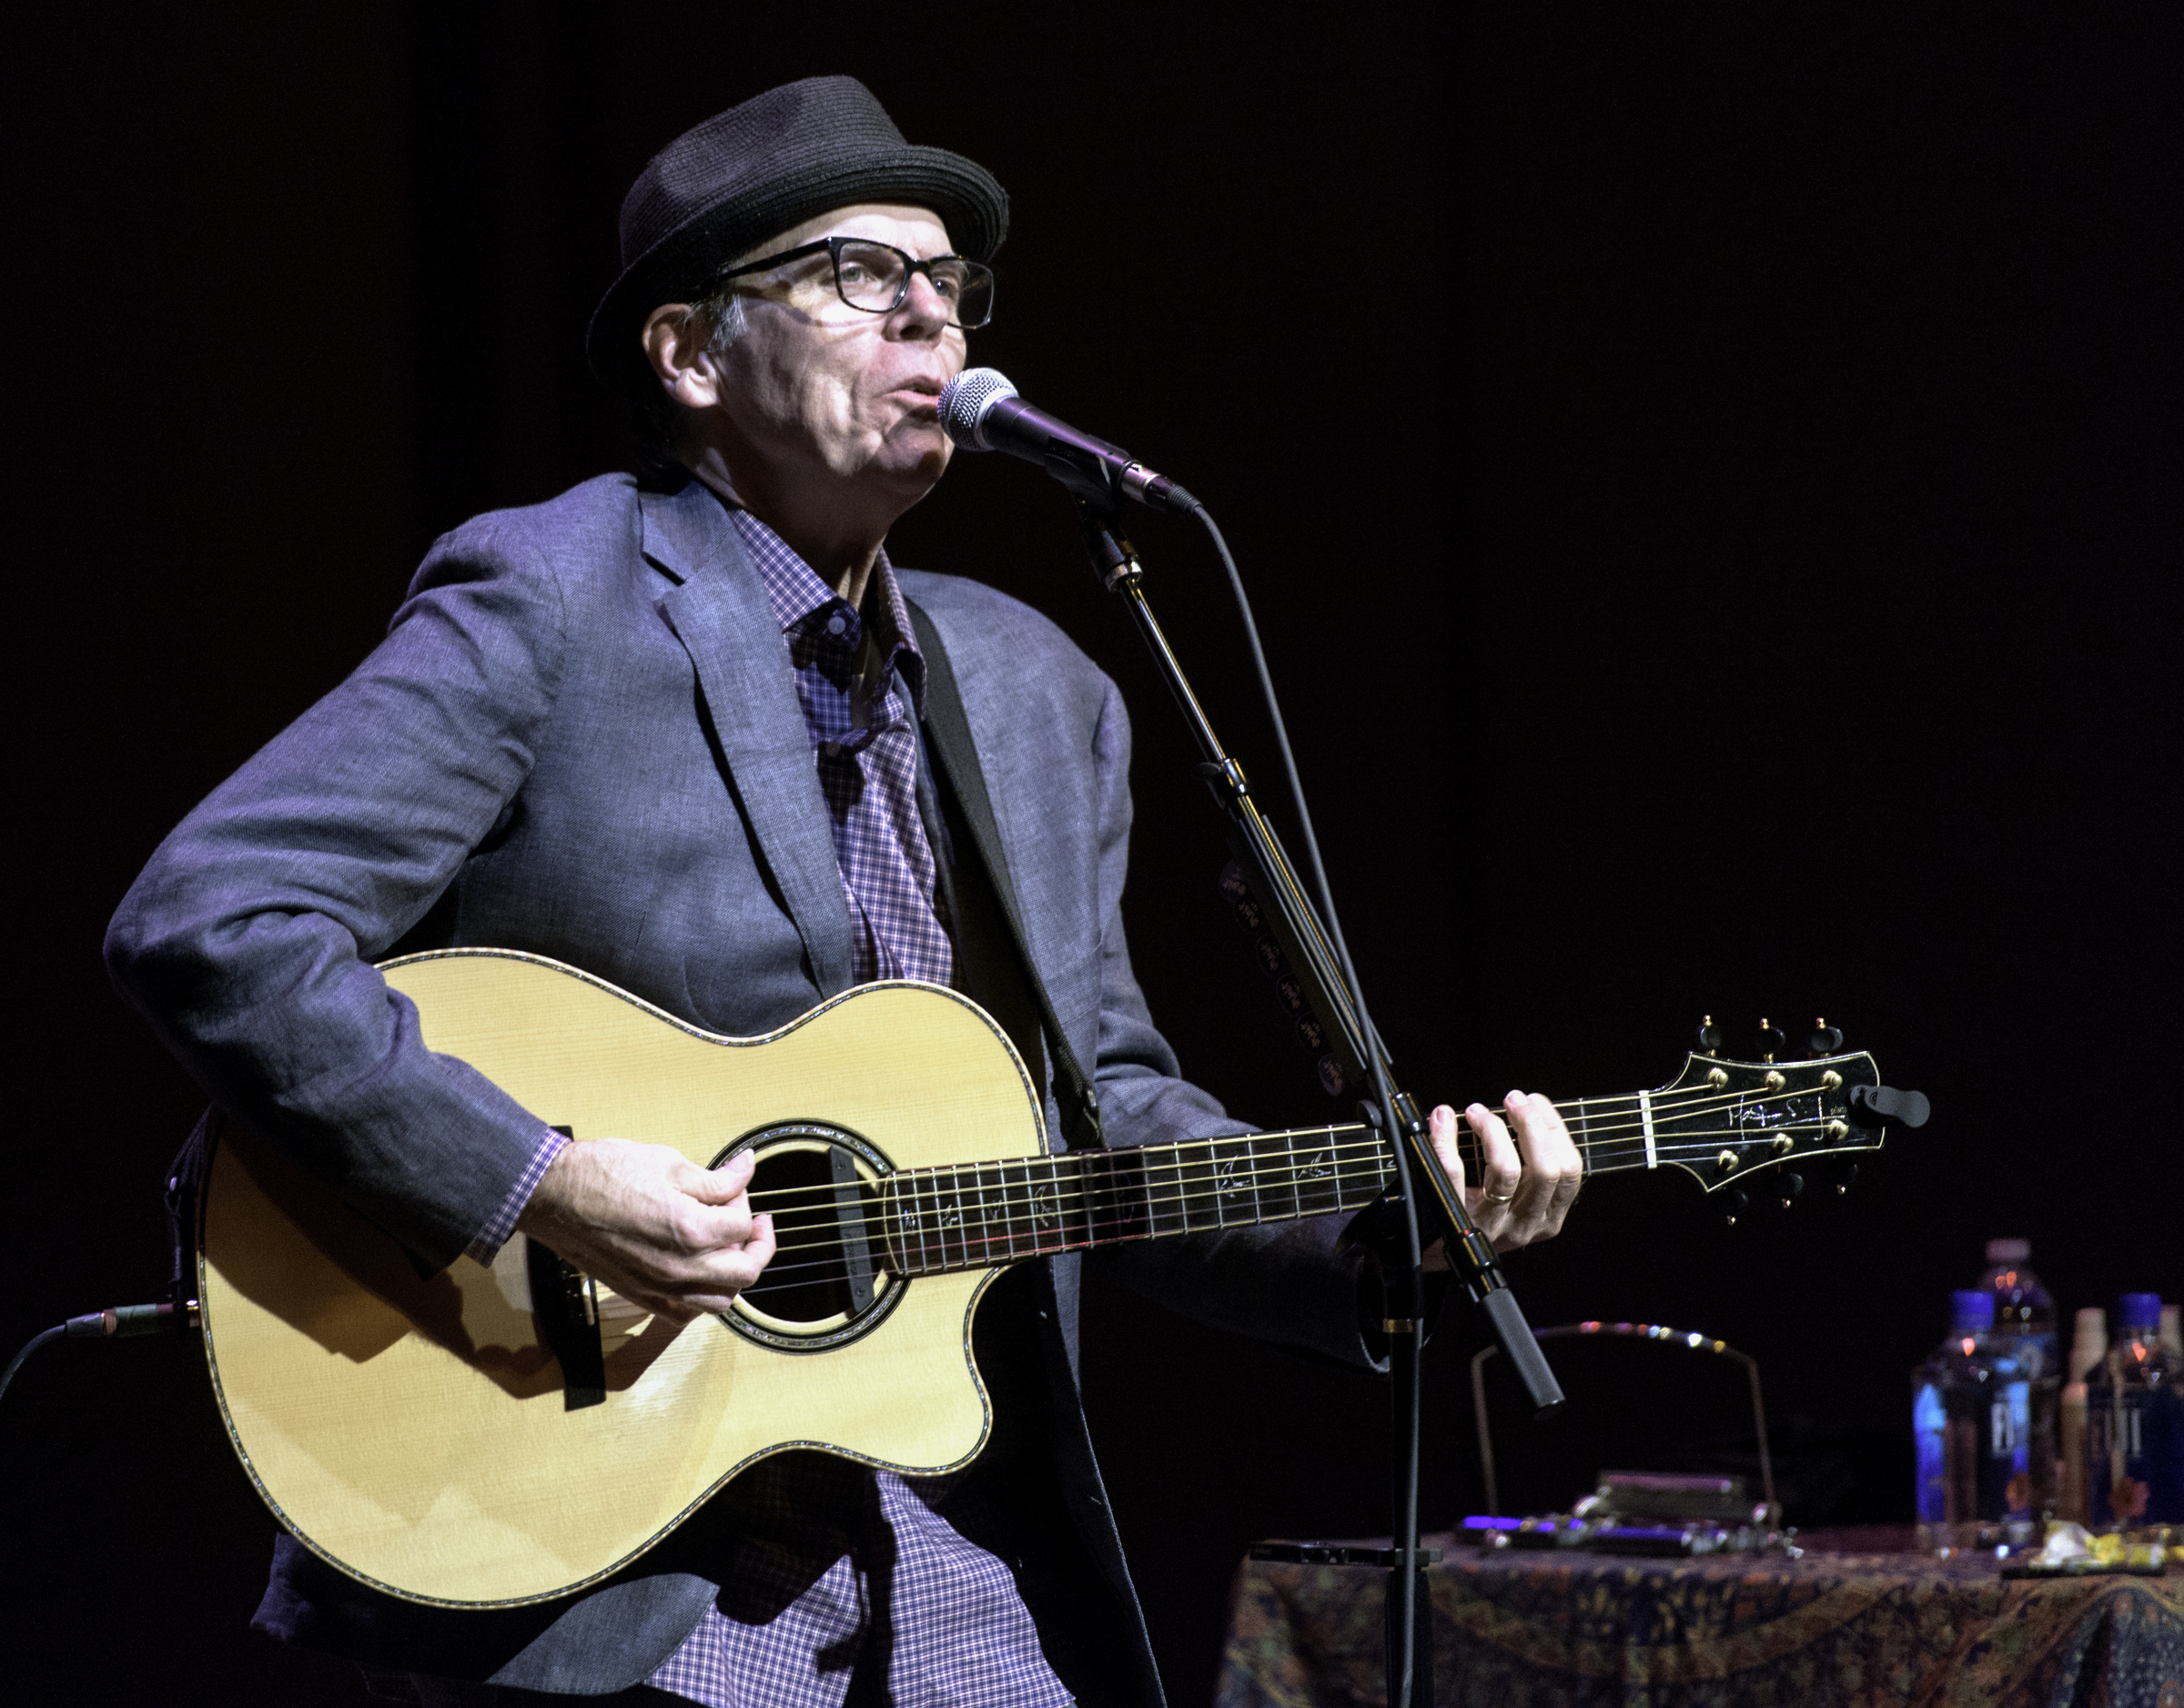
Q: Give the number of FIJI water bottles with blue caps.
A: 2